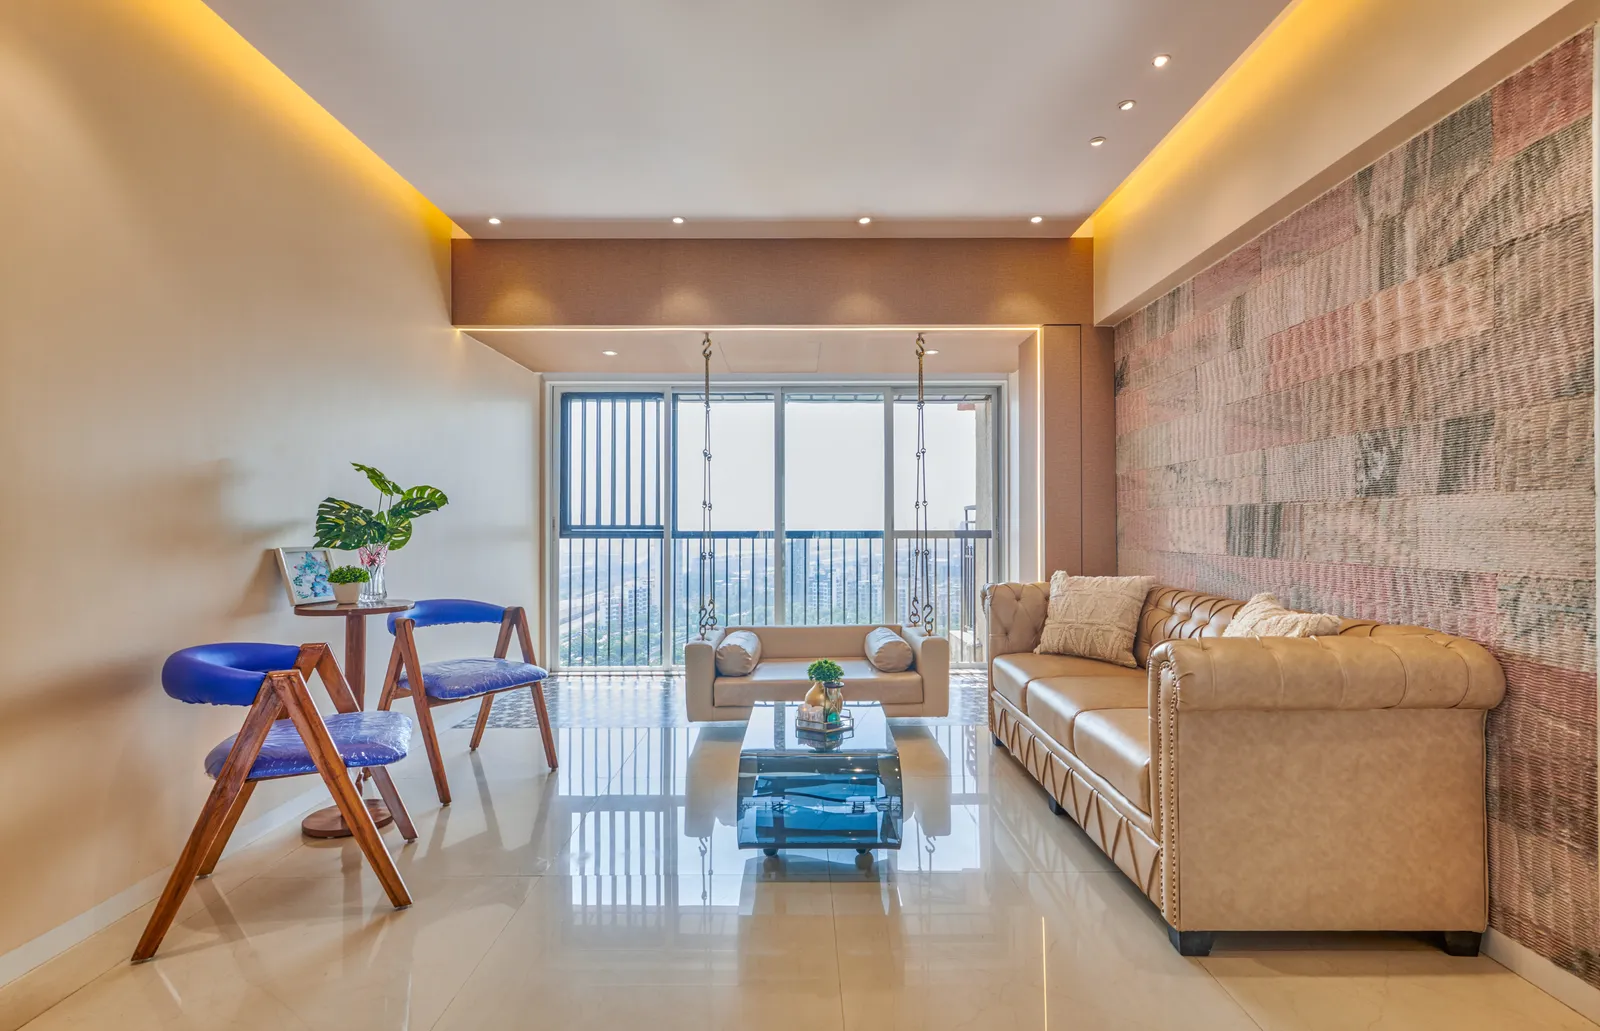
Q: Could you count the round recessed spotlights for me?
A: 9